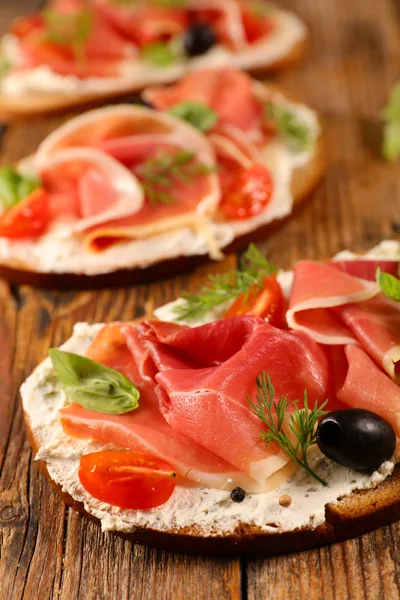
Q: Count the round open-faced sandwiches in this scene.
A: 3